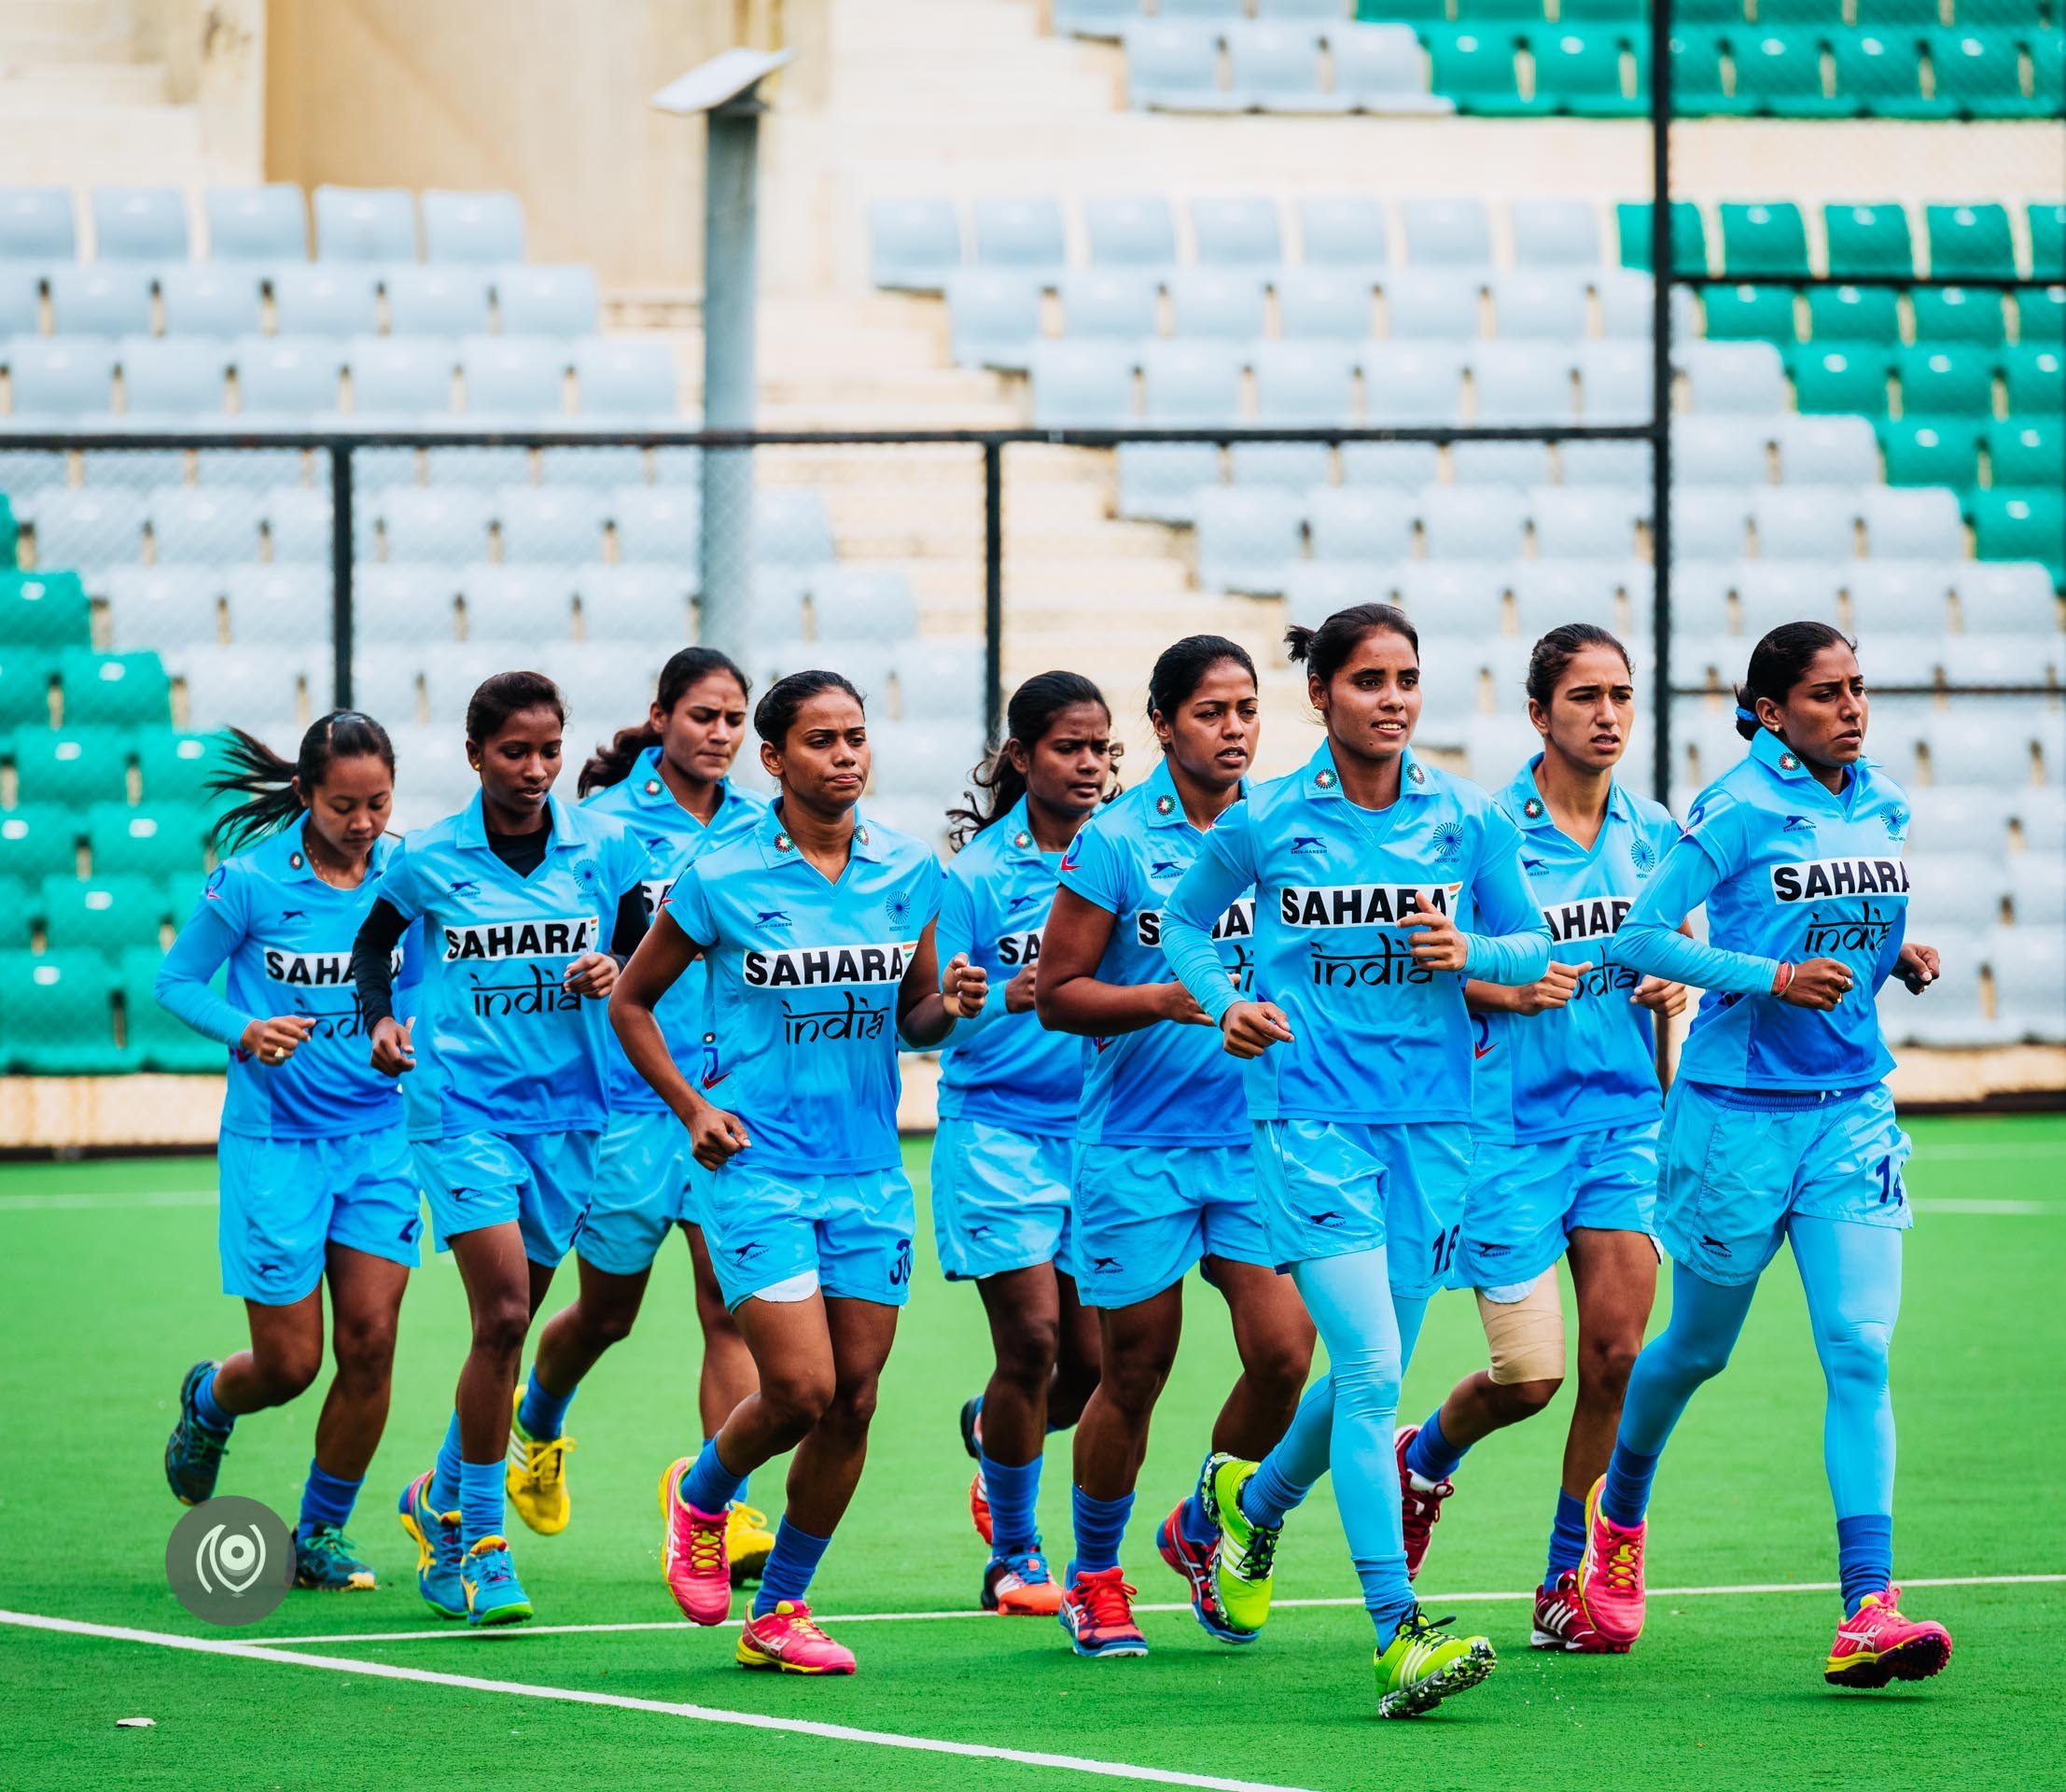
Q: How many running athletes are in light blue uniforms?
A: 9